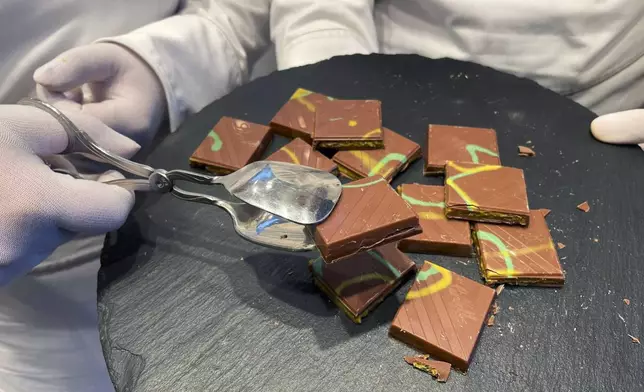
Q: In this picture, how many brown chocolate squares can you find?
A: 12